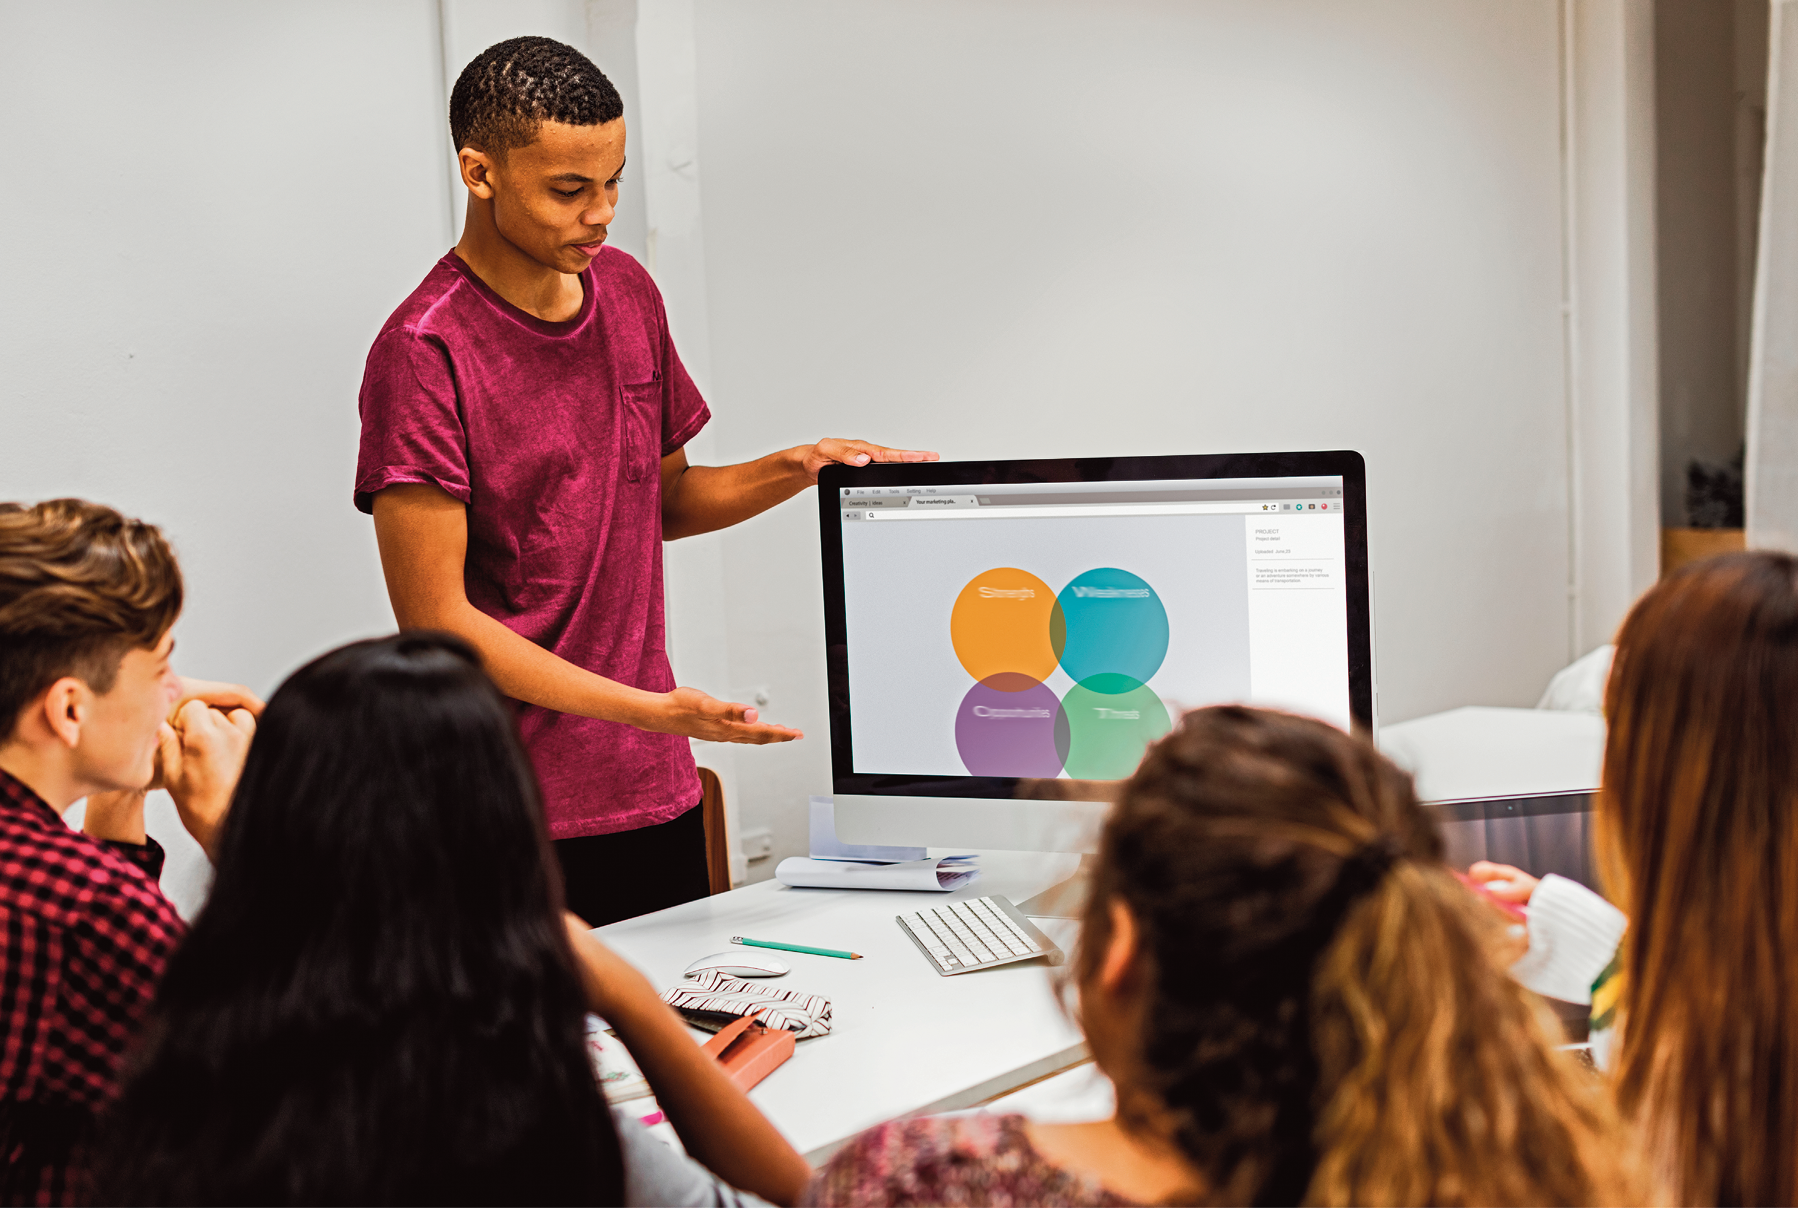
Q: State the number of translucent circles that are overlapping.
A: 4